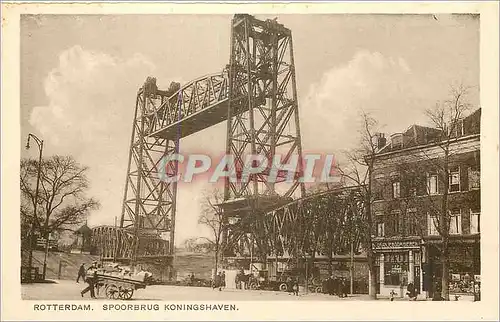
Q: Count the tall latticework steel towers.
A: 2